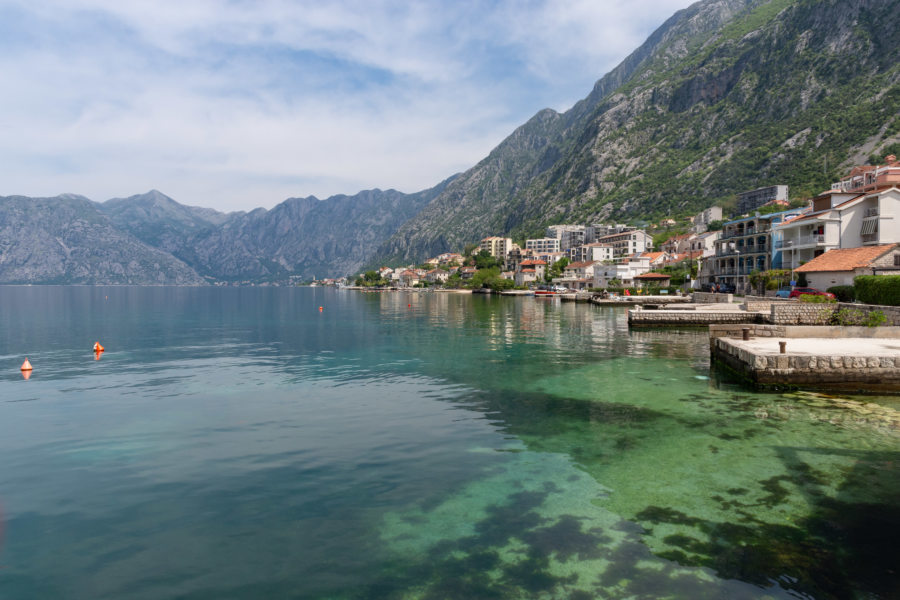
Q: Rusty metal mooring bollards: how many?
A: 2